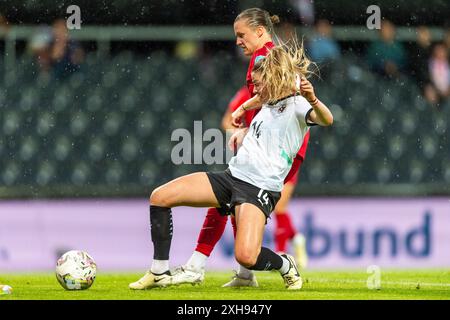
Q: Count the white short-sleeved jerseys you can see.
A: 1